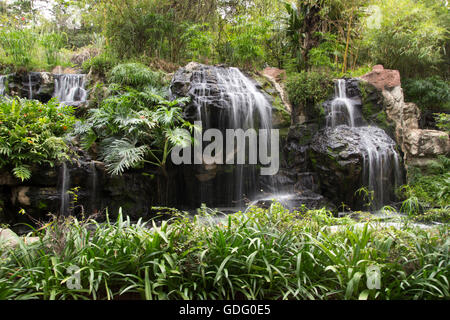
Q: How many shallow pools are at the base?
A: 1